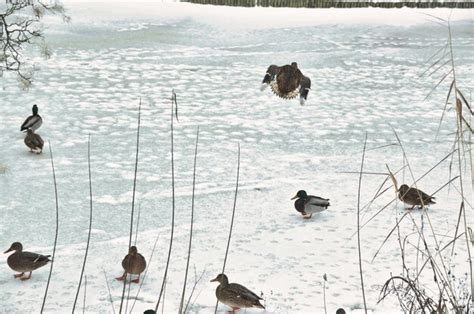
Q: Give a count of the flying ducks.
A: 1